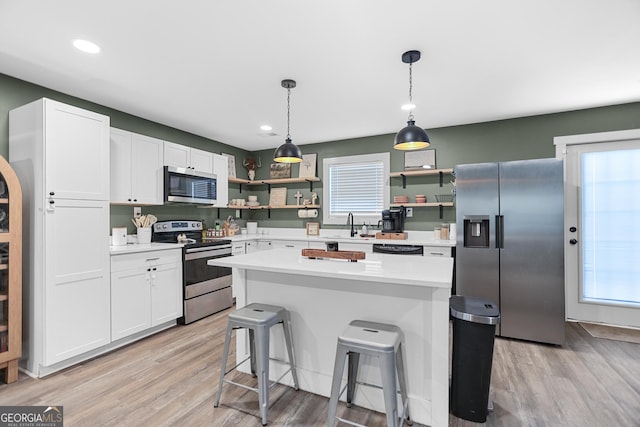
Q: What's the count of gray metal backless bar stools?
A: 2